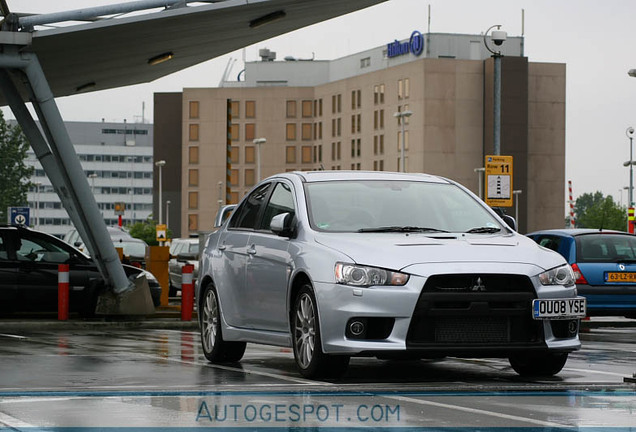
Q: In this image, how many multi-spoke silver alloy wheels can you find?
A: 2